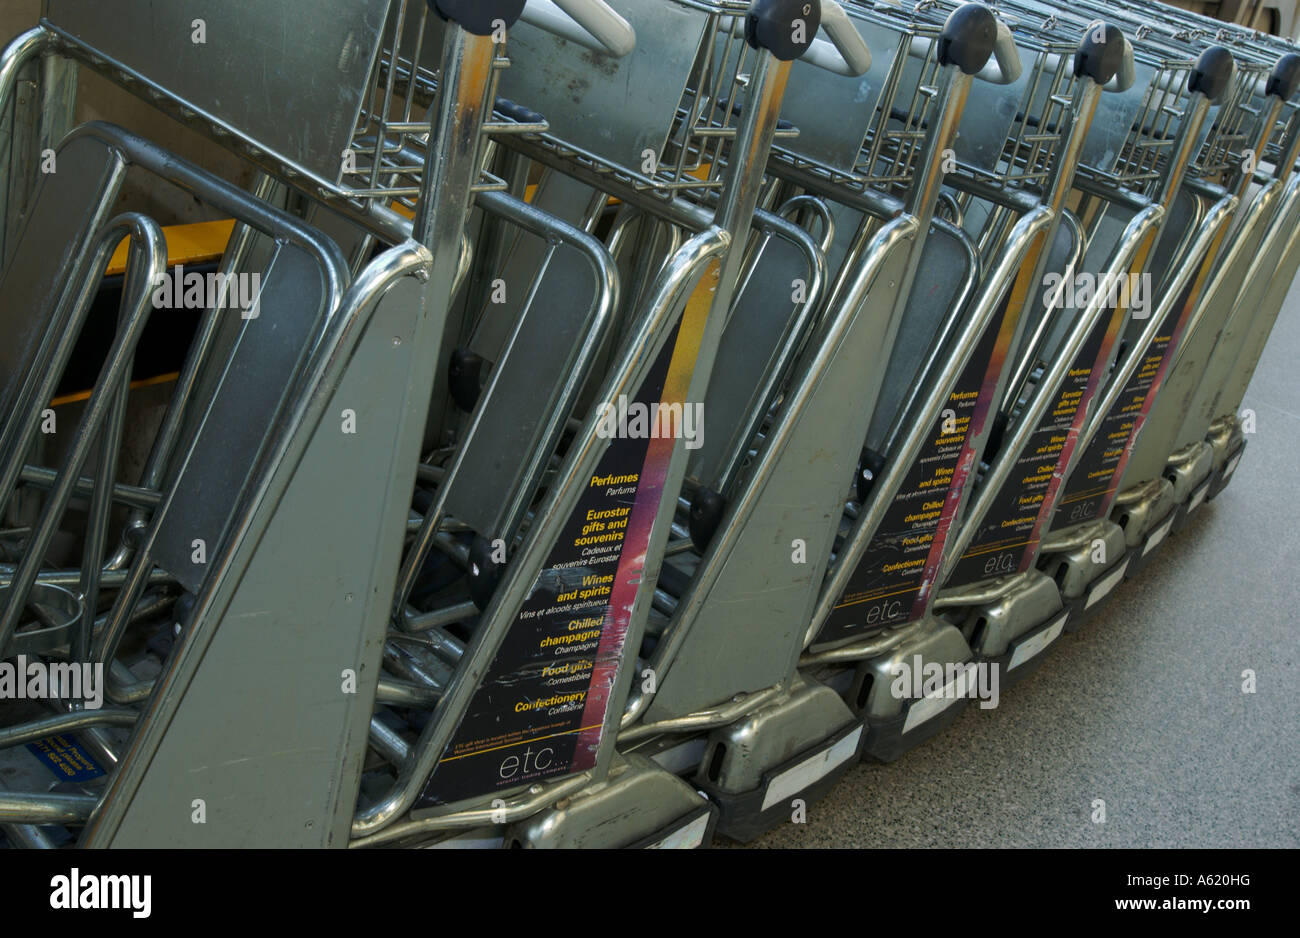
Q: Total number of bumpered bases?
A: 8